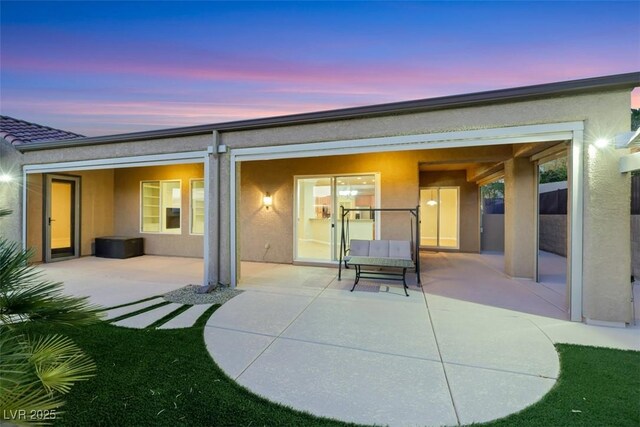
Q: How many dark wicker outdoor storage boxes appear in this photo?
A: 1